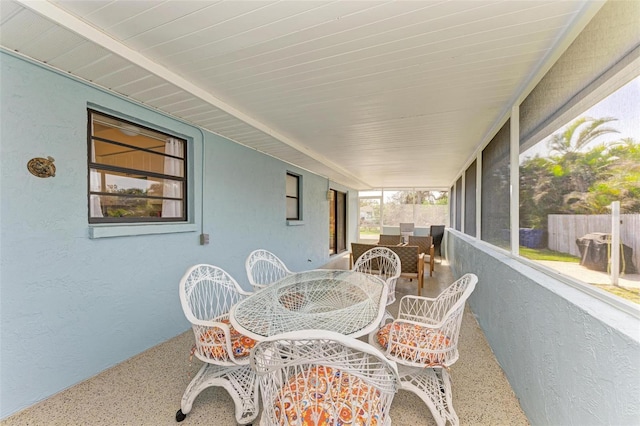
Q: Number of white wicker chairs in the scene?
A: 5